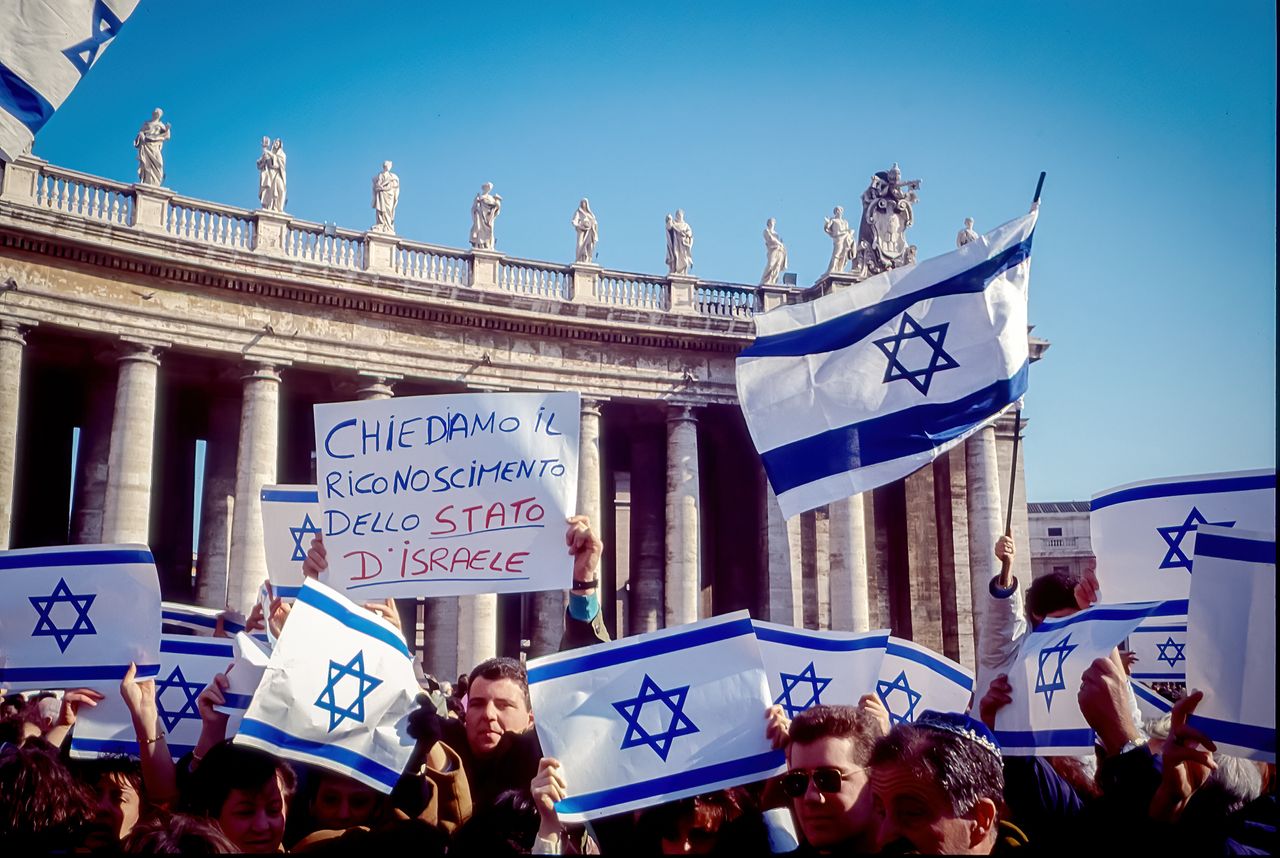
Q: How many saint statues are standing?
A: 9